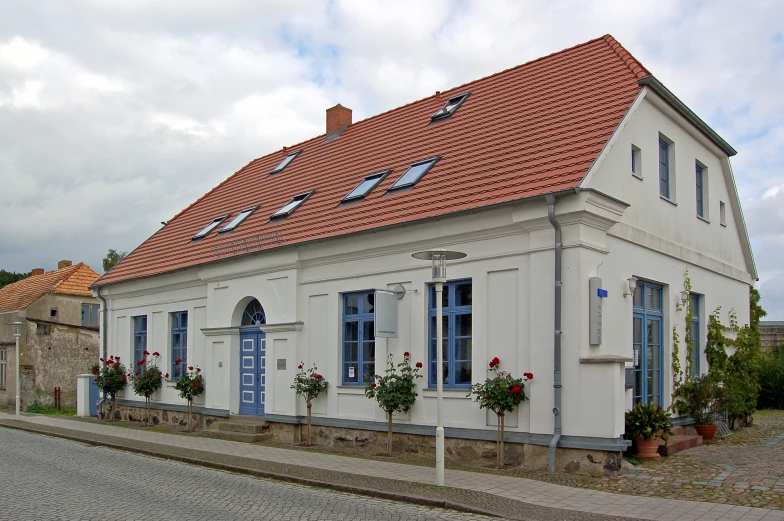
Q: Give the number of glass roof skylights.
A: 7